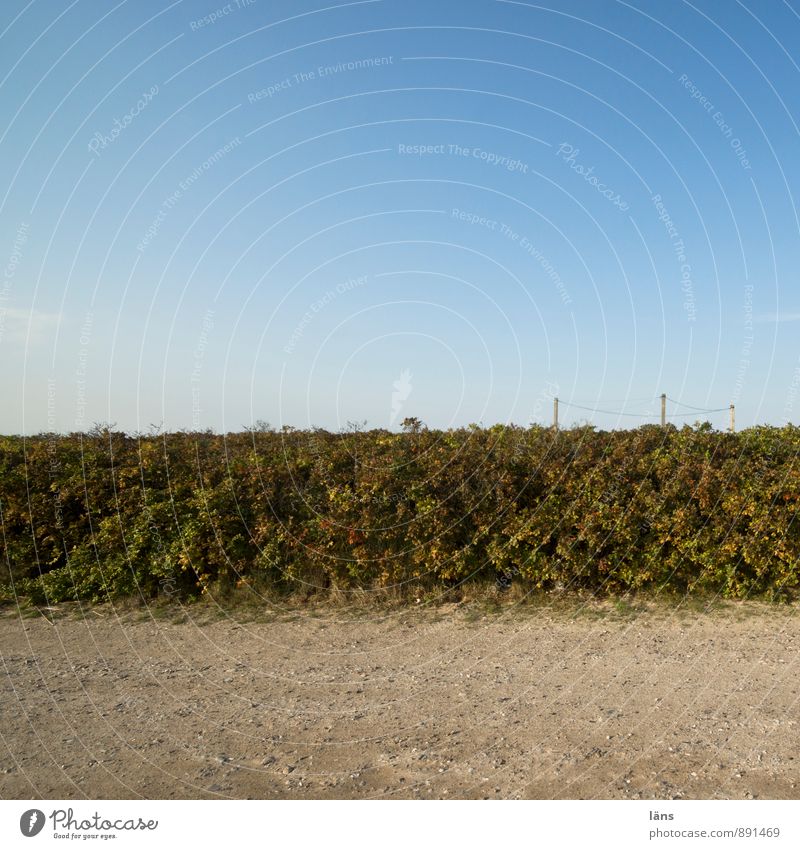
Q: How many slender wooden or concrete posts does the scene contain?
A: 3